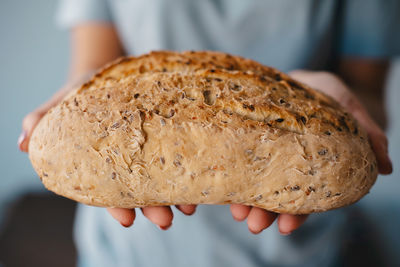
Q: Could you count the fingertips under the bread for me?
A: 6